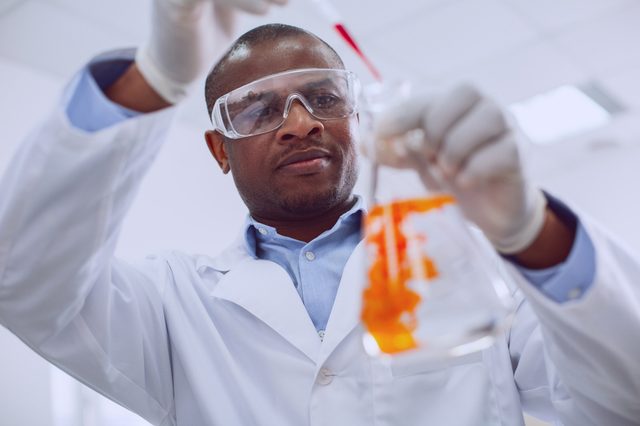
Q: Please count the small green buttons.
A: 0